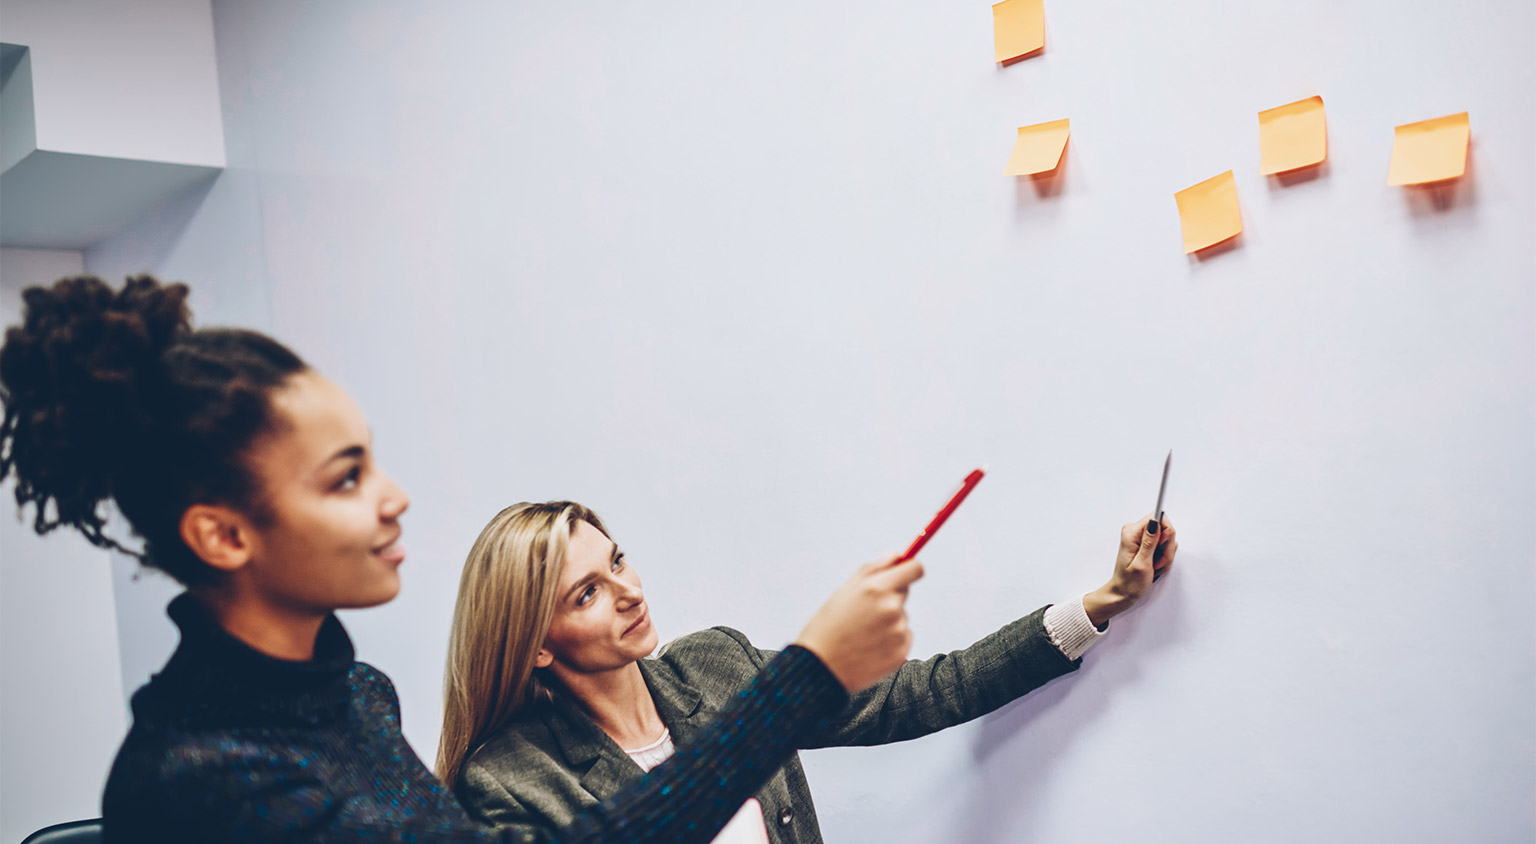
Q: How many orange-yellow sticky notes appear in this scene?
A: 5